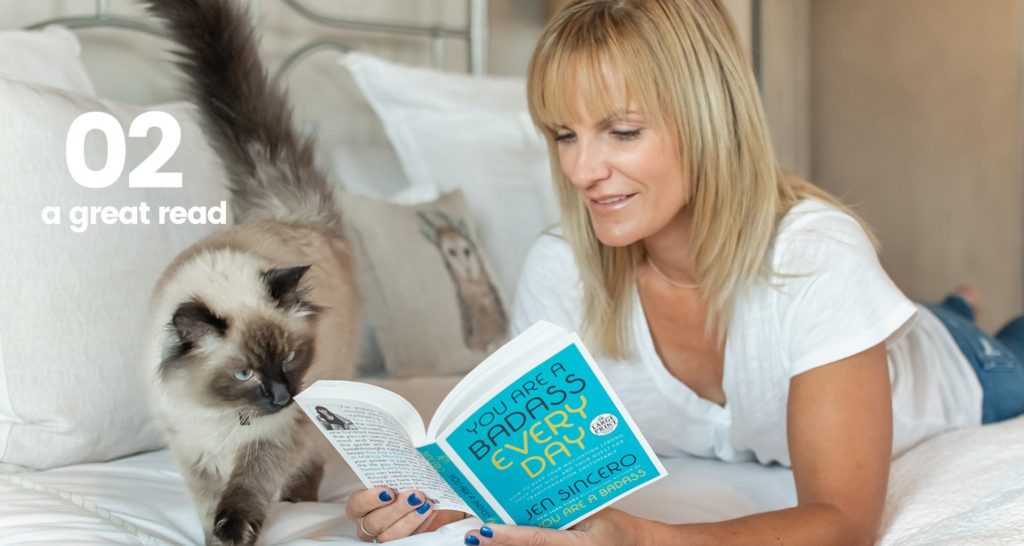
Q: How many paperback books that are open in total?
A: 1